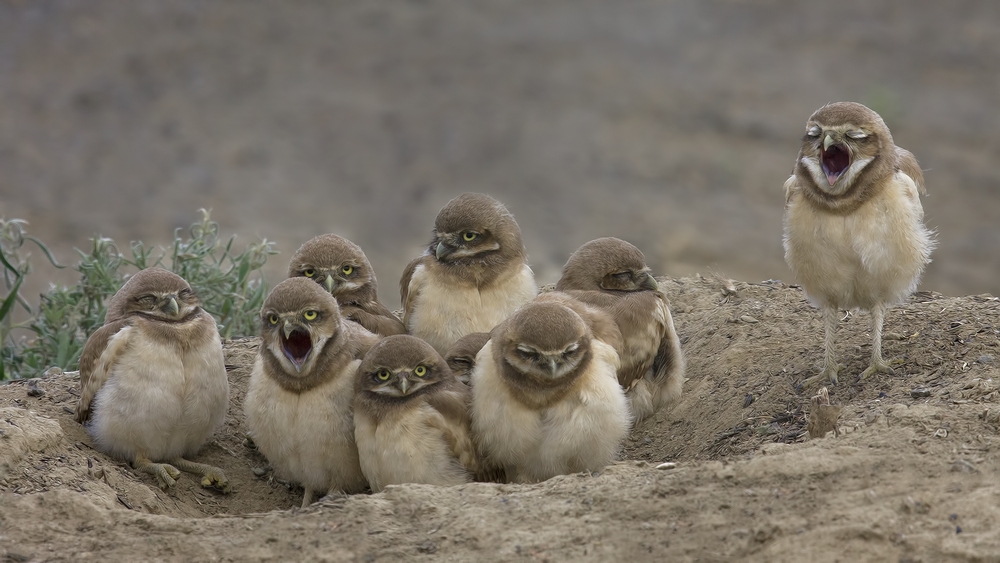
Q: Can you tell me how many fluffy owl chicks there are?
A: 9